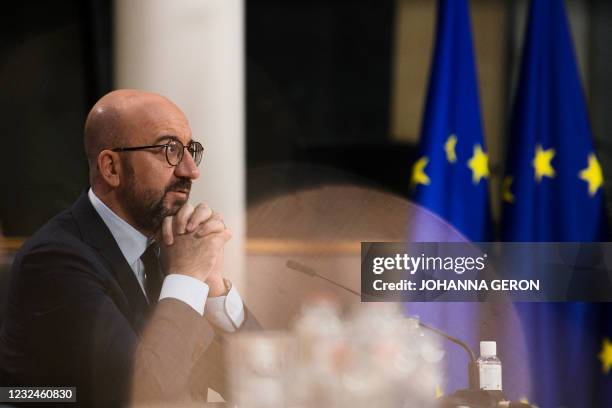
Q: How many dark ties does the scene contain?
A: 1